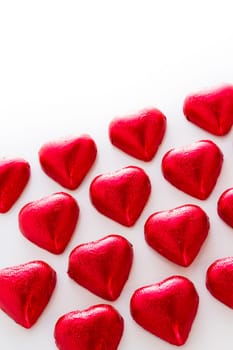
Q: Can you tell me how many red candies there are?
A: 14